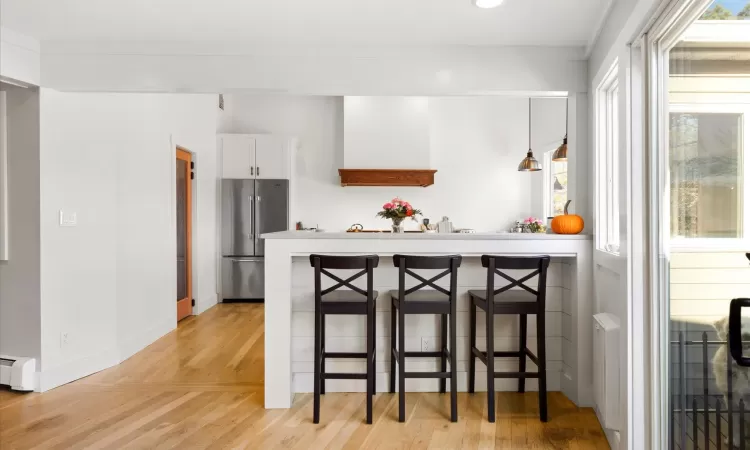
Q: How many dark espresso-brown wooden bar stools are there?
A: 3